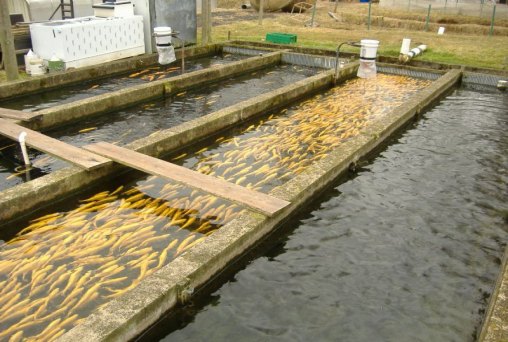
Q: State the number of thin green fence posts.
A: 4